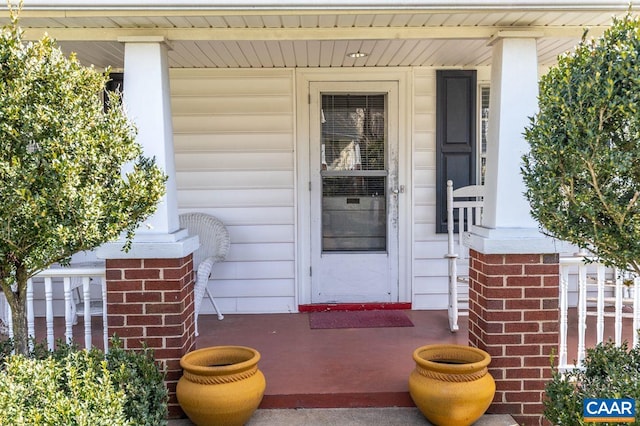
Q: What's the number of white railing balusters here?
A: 11